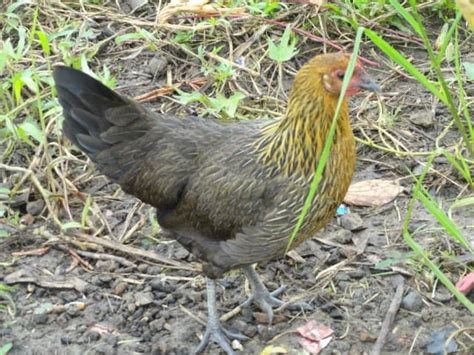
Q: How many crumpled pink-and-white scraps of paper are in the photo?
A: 1